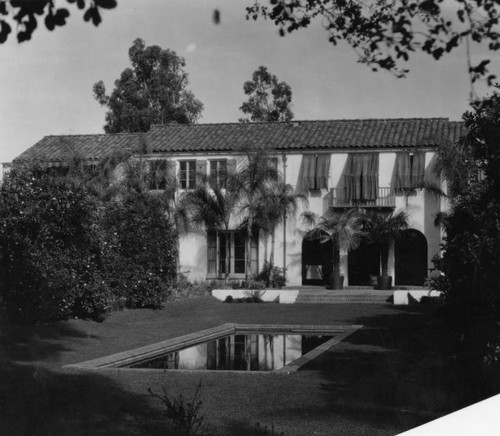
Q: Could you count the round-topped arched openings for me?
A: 3